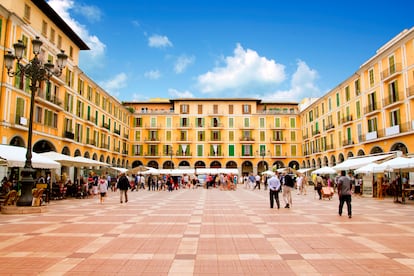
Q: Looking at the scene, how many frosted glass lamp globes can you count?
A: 5